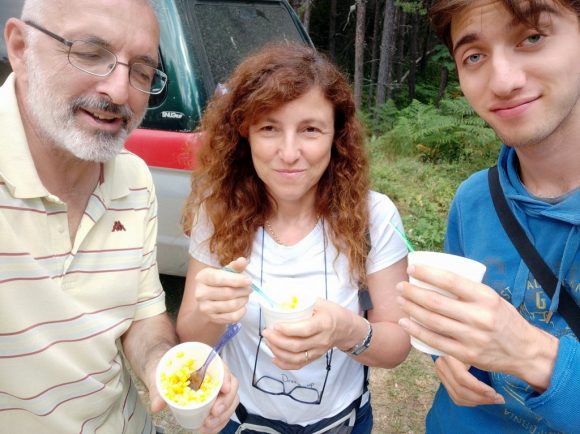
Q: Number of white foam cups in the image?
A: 3